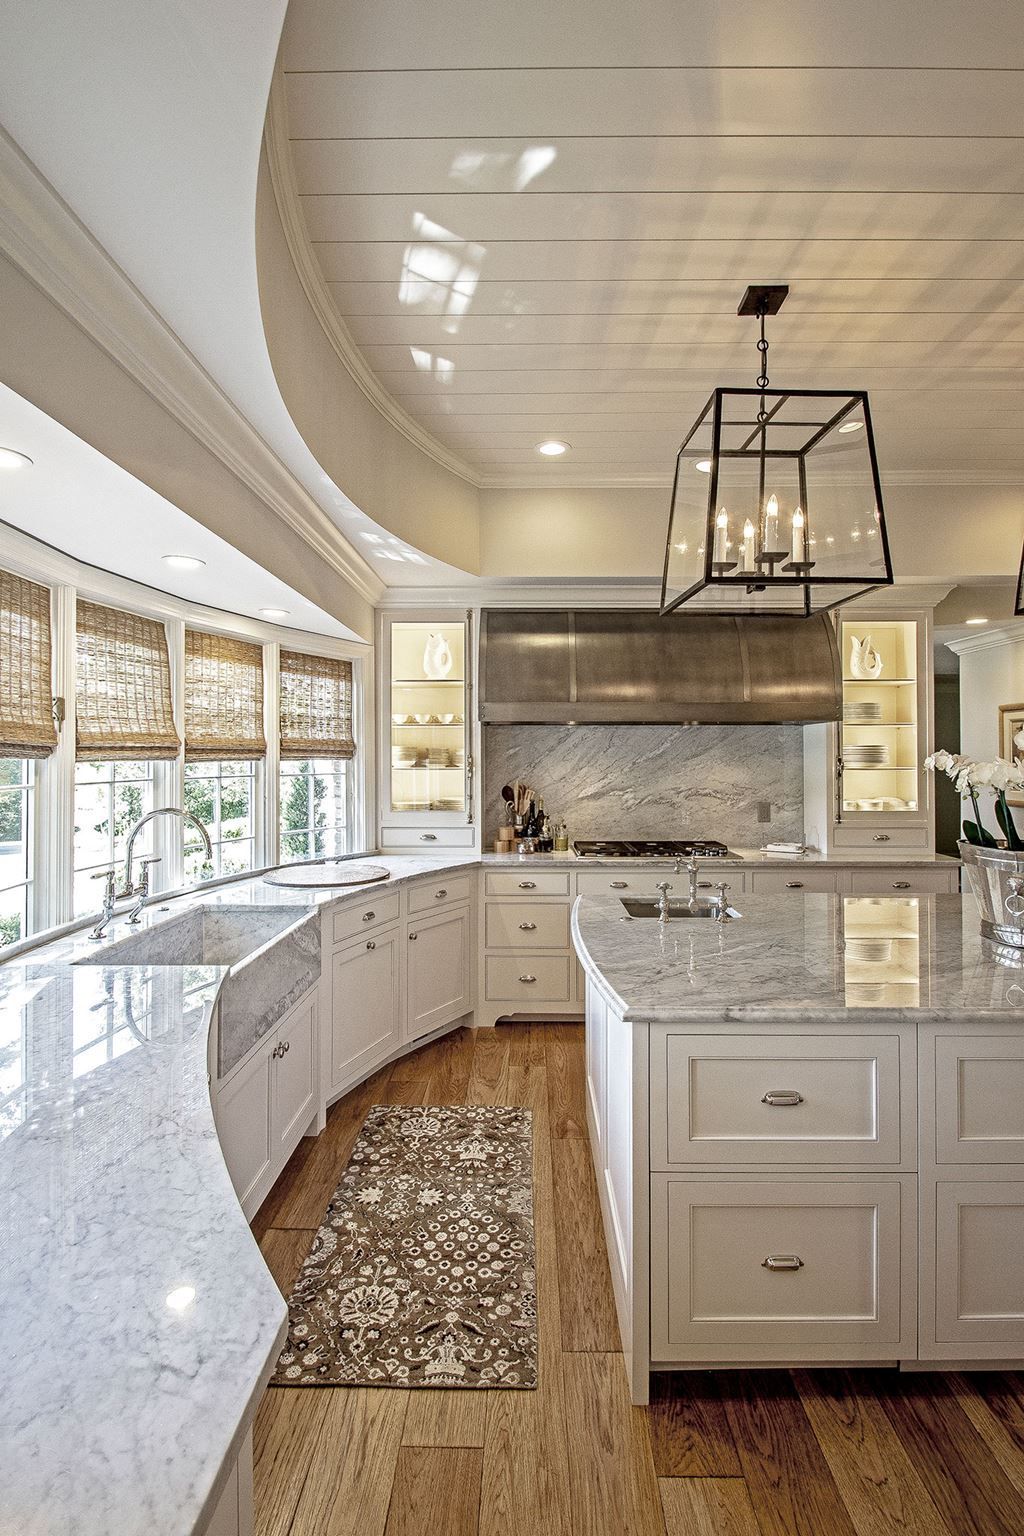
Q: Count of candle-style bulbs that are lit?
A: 4